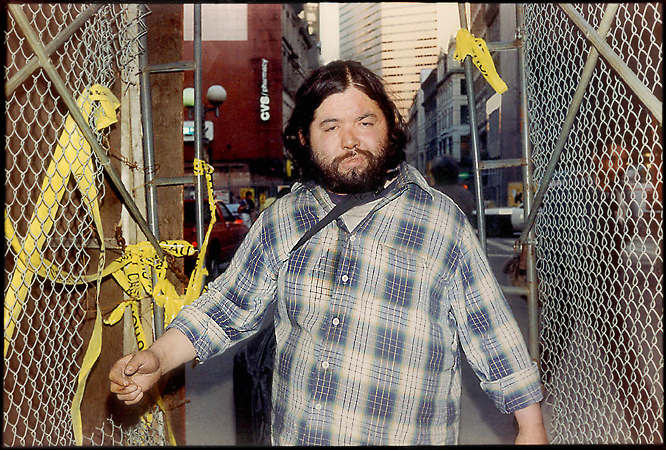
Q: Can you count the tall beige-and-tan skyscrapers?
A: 1